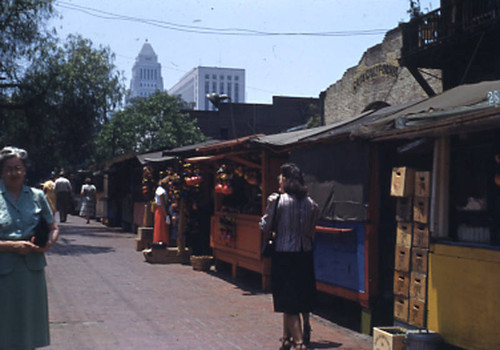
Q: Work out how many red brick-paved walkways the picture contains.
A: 1